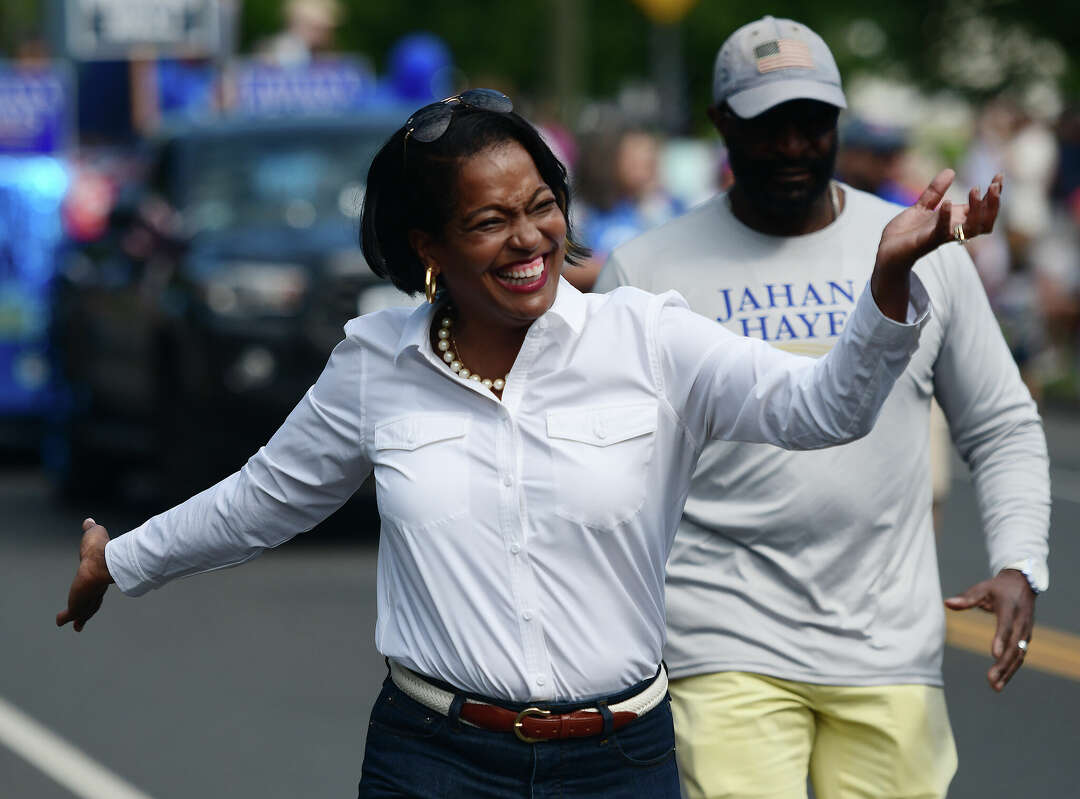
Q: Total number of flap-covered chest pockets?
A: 2